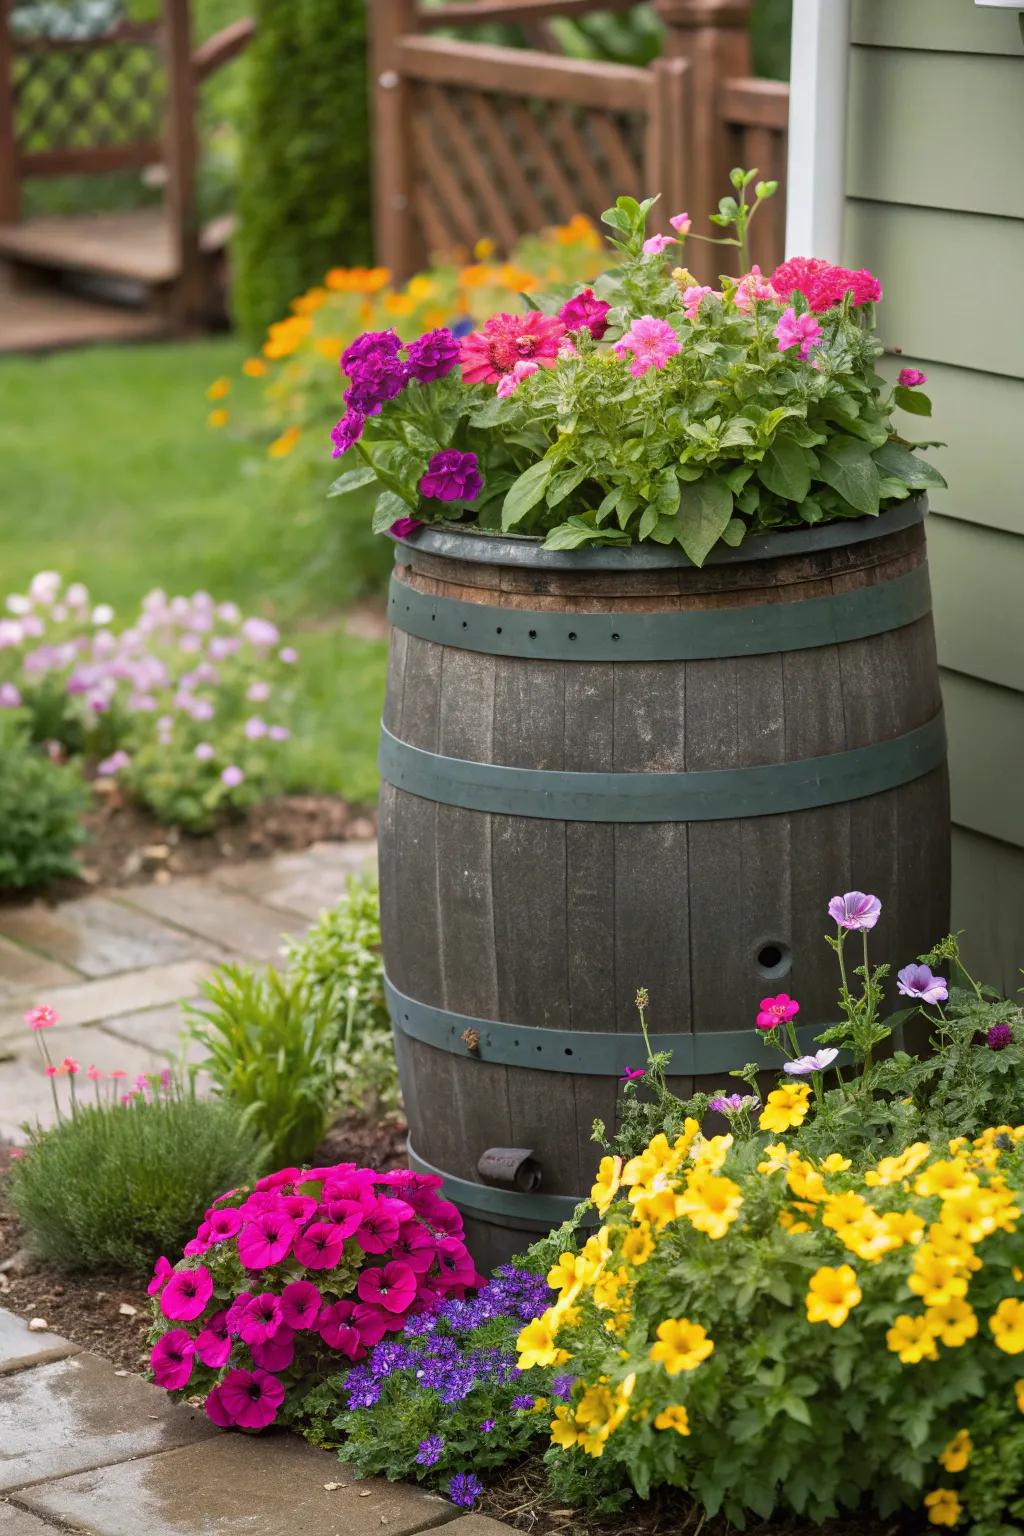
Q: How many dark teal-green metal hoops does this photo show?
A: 4